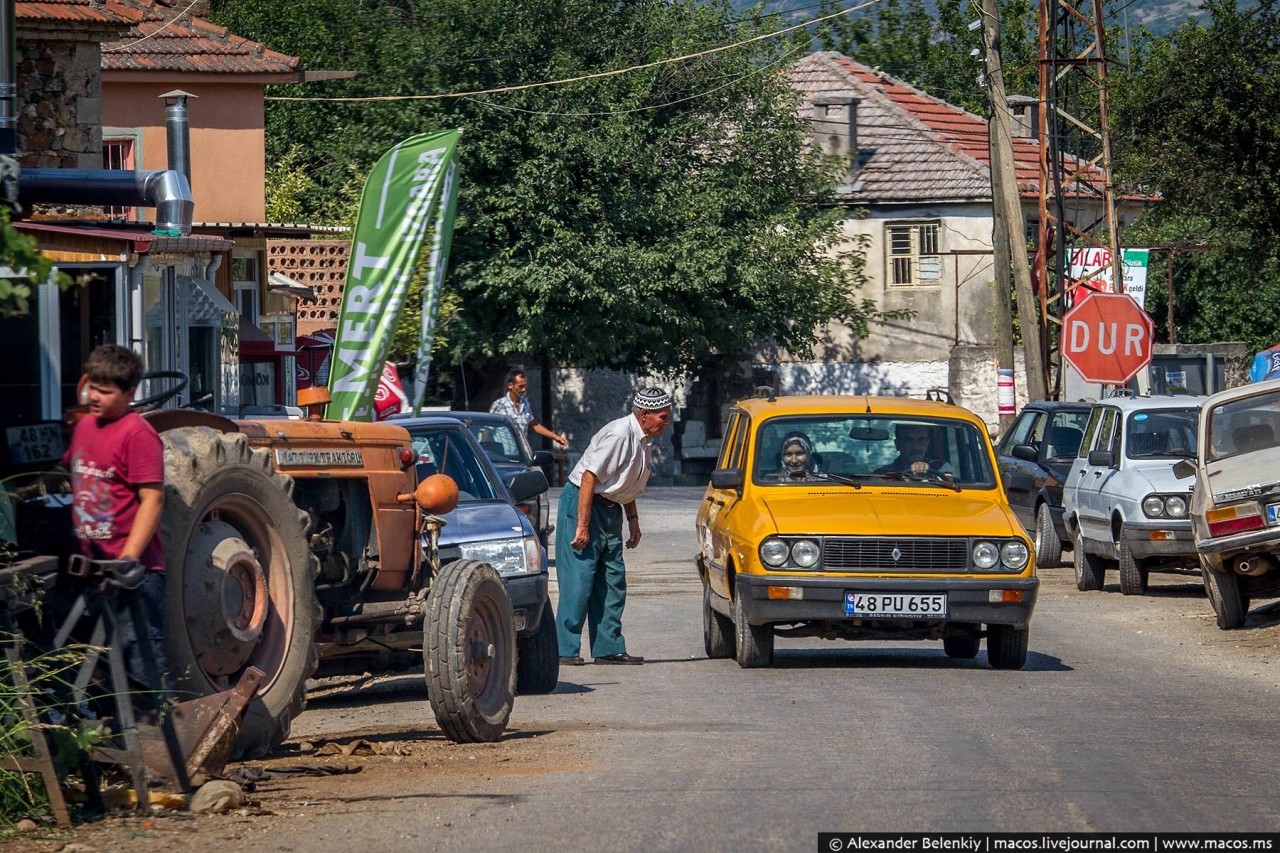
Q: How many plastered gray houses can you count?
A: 1